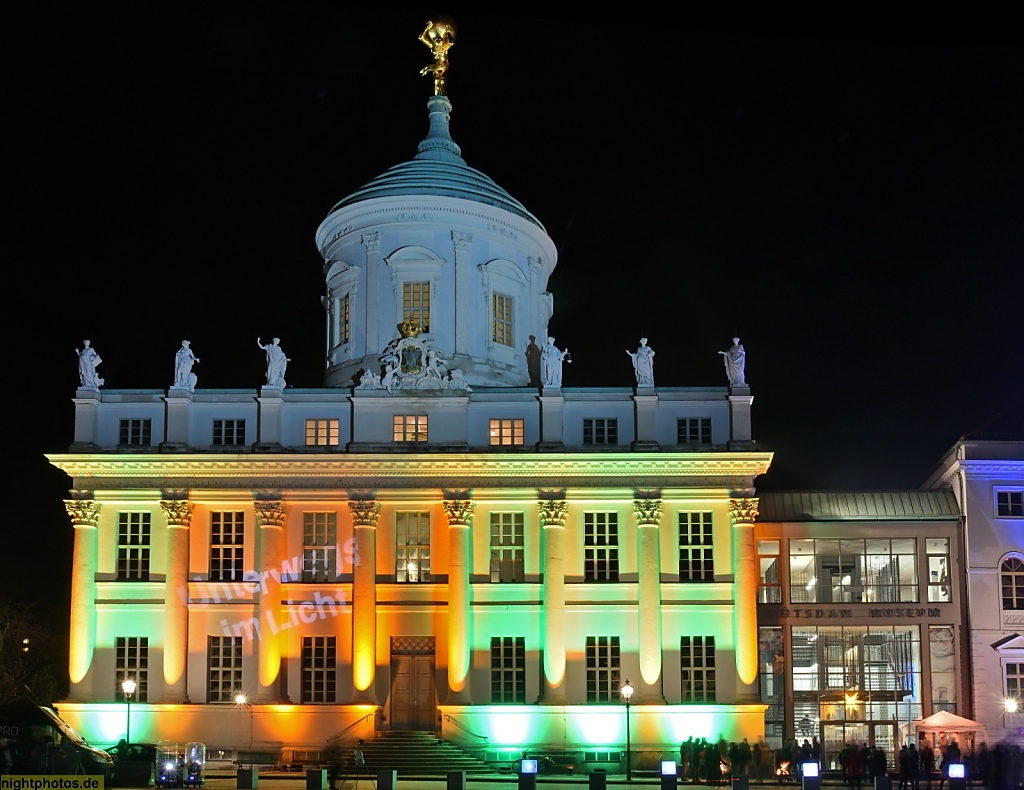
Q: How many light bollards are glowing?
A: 4